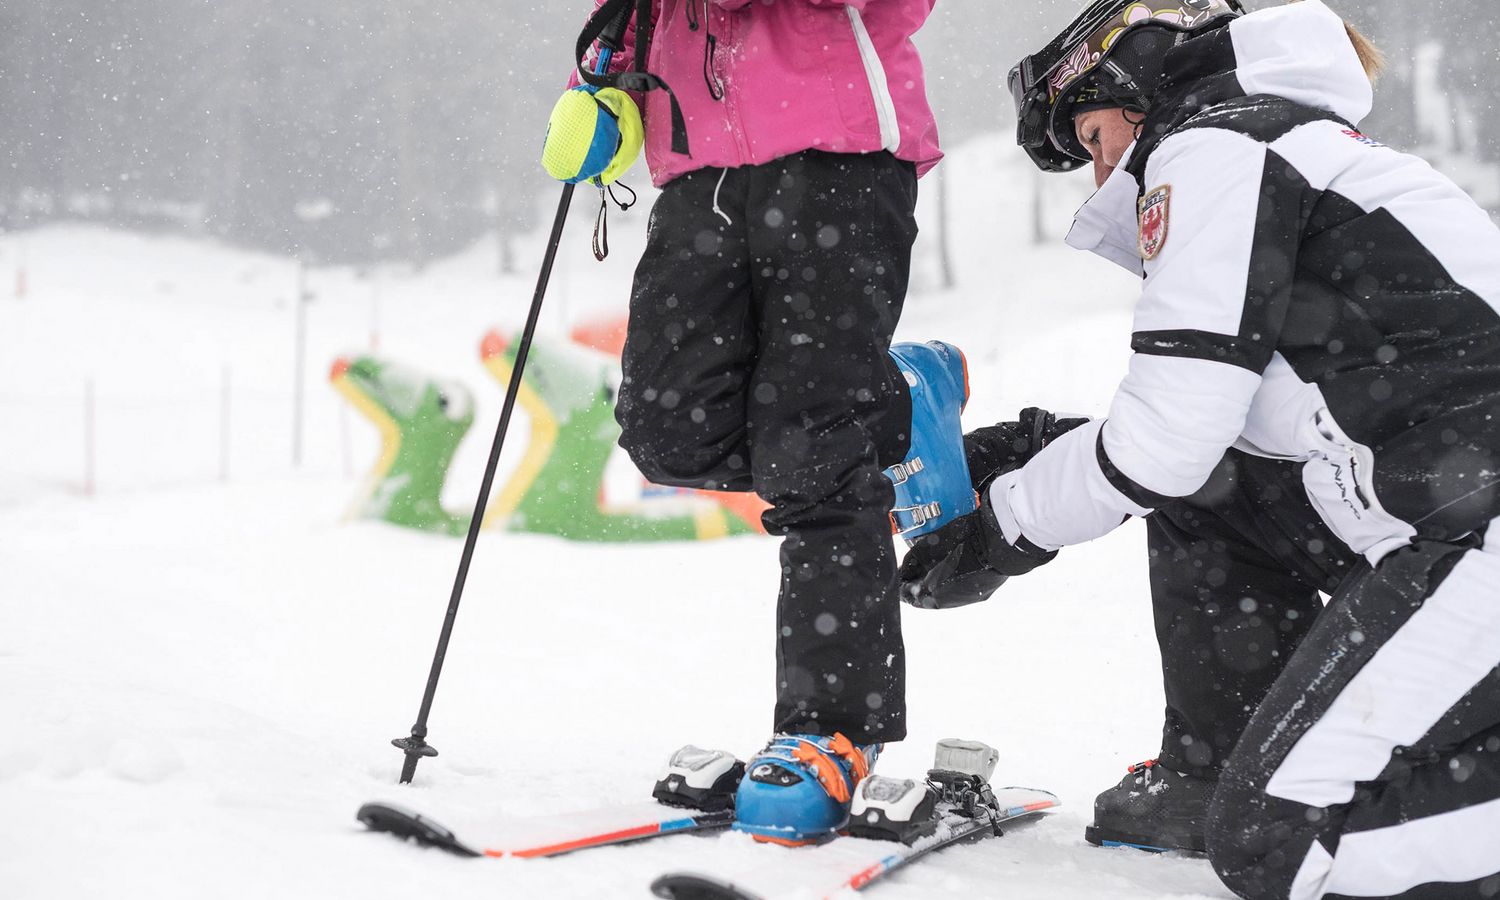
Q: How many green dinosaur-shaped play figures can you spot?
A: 2